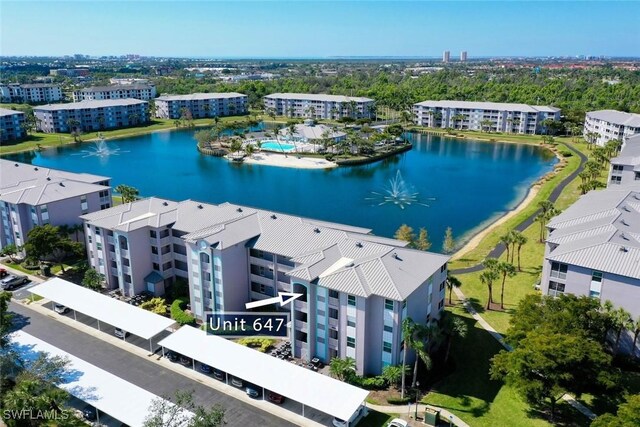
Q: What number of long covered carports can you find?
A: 3